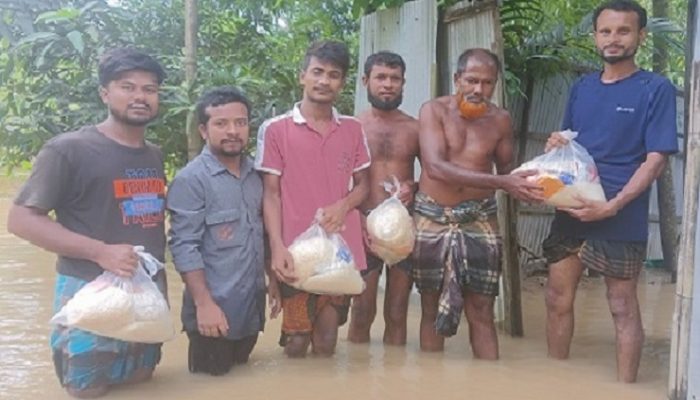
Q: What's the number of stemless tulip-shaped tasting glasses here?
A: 0